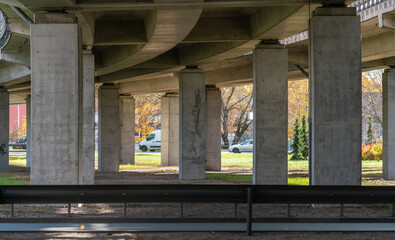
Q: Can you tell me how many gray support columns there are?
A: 12